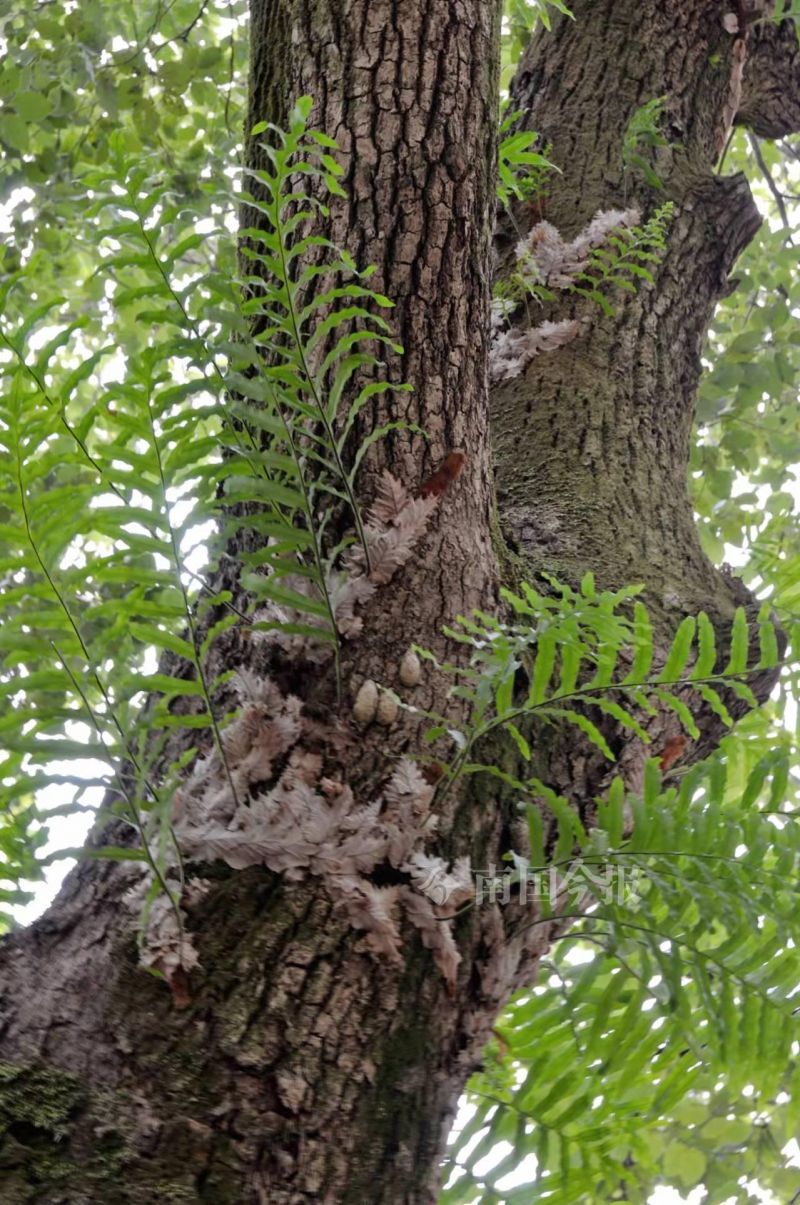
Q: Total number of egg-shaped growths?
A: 3